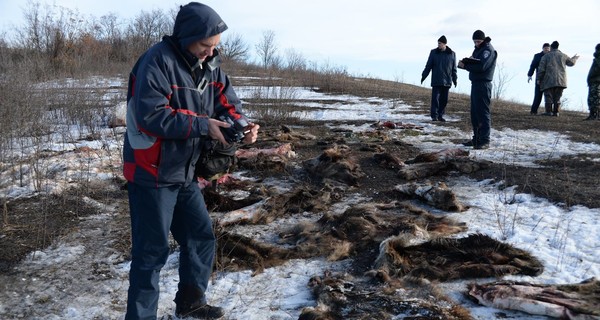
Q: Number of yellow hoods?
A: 0